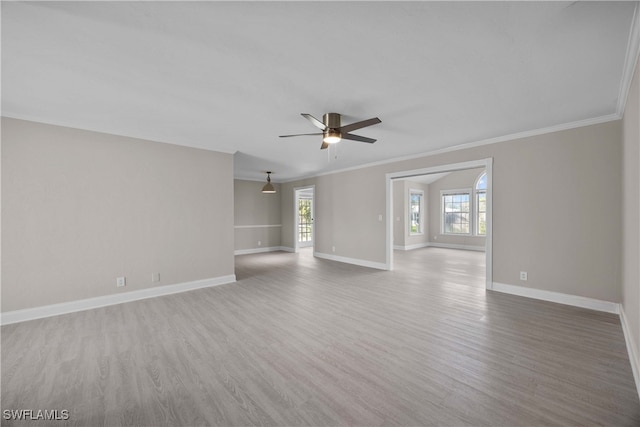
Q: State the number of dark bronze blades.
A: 5